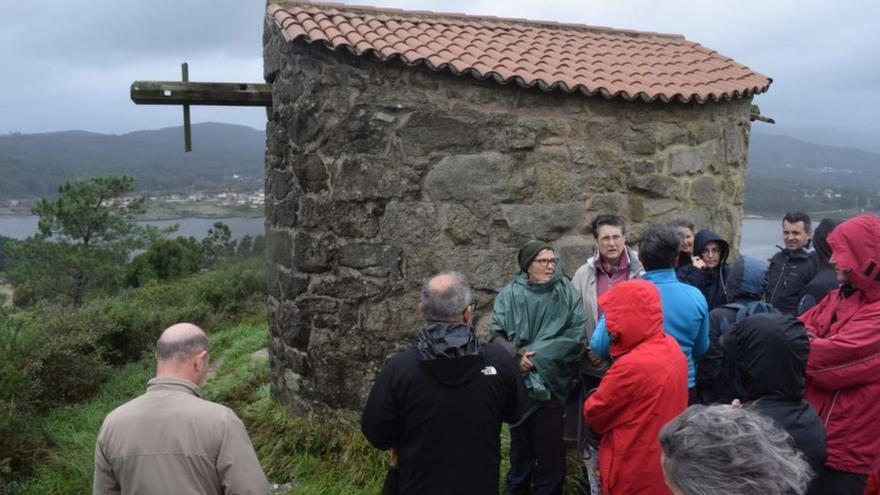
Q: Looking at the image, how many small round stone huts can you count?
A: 1